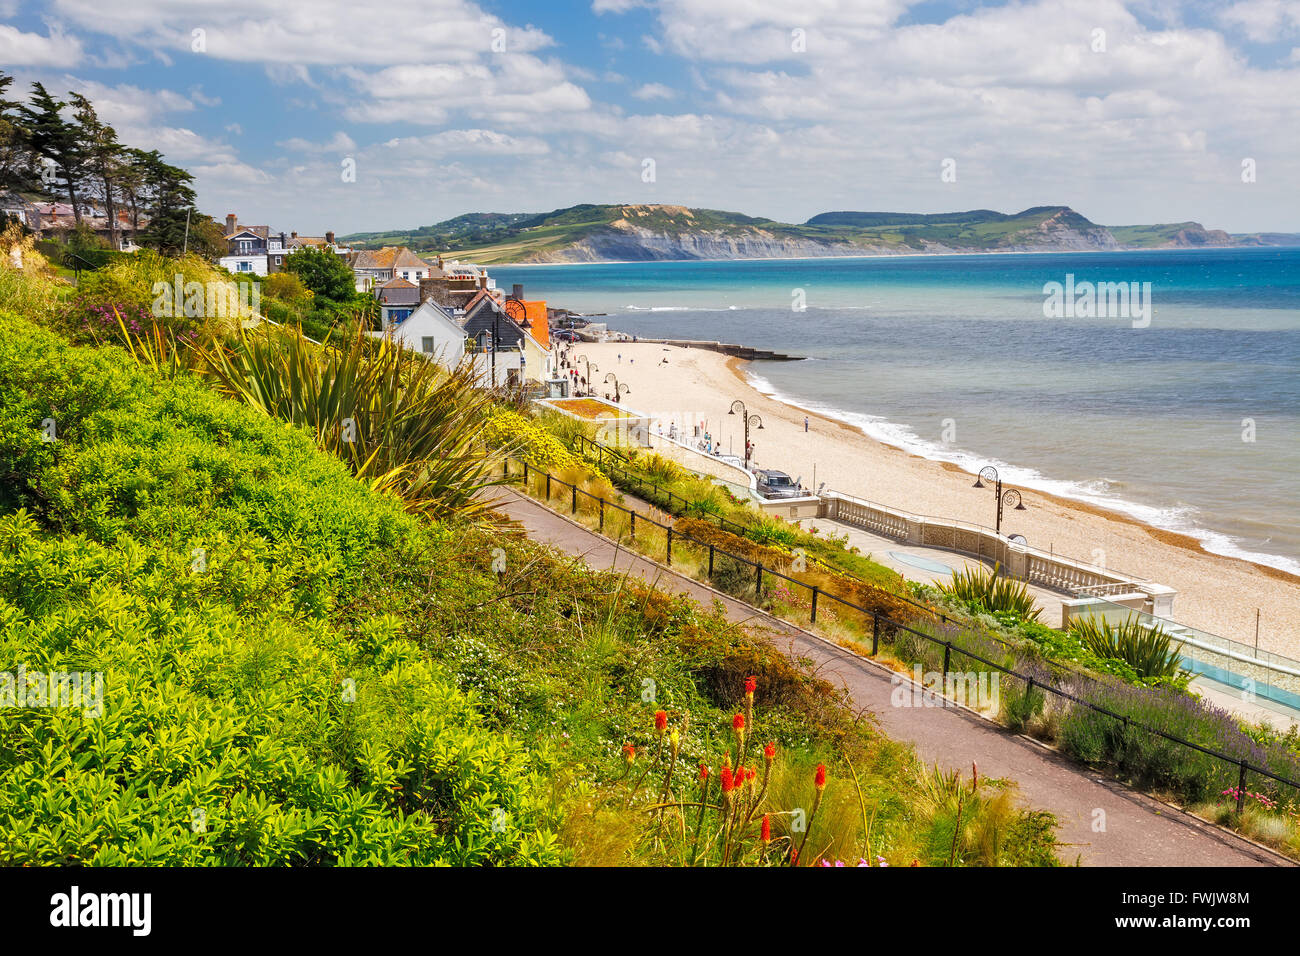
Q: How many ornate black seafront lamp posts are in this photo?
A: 5